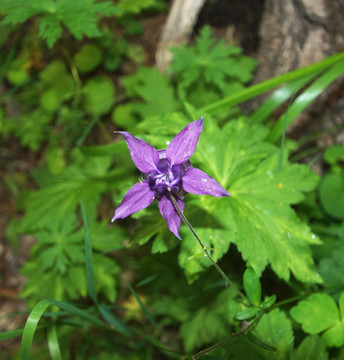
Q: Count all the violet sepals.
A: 5